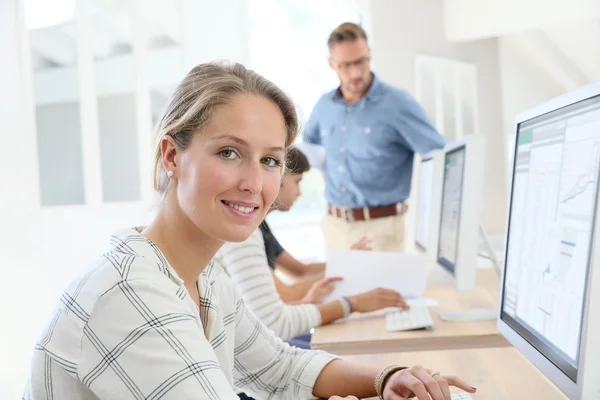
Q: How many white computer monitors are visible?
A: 3